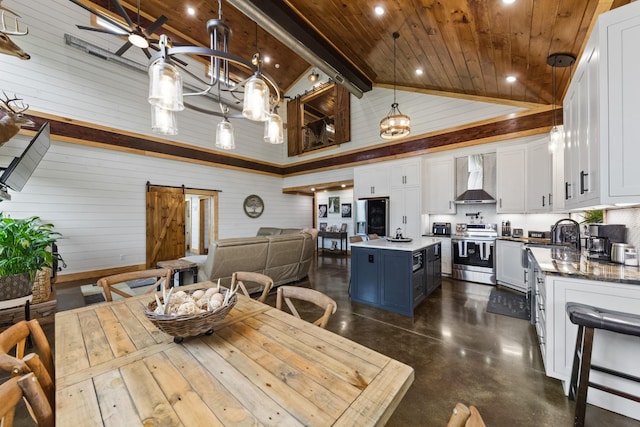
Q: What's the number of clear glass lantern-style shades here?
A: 5